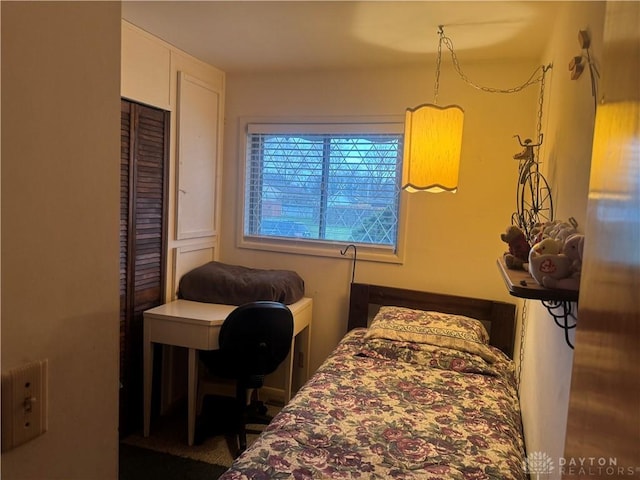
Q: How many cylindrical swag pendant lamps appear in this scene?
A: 1